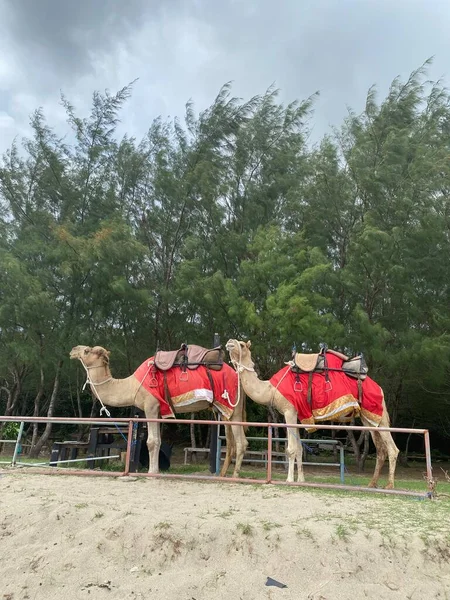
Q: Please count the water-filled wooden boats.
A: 0